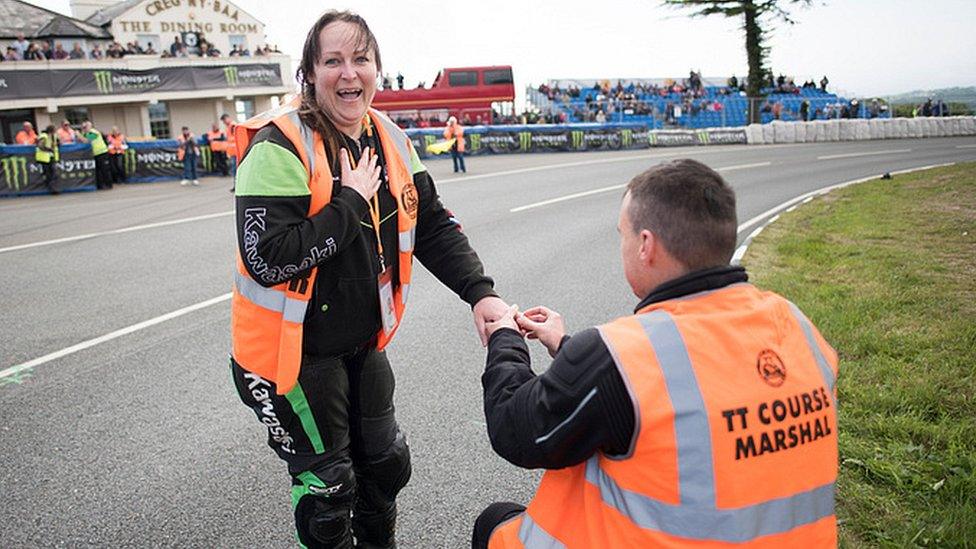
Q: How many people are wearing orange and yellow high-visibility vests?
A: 11